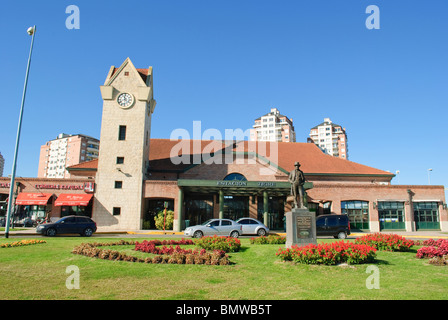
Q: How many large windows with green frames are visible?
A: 3